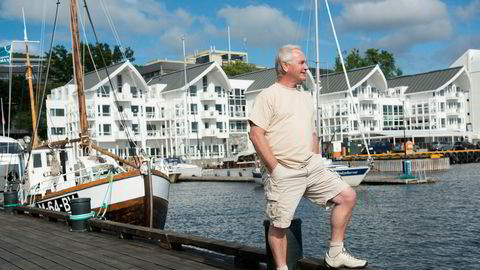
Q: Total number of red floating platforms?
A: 0